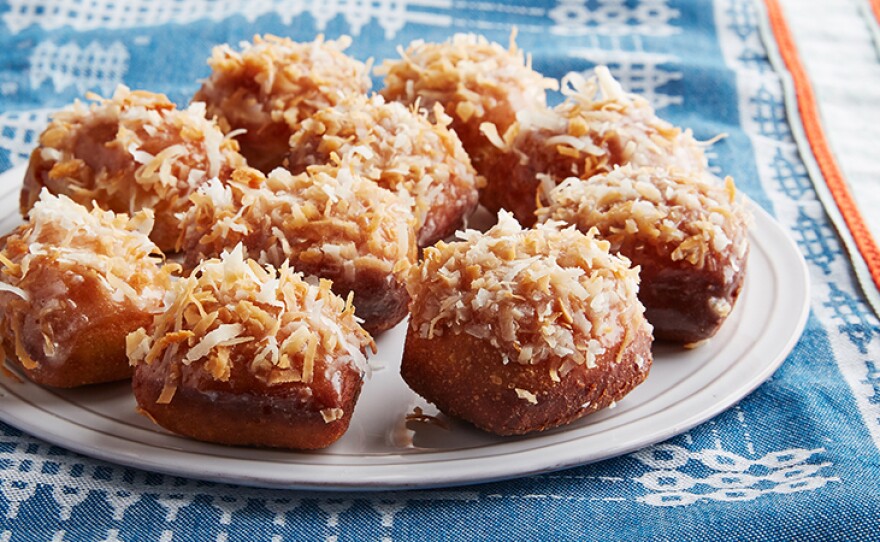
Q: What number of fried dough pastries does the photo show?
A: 10